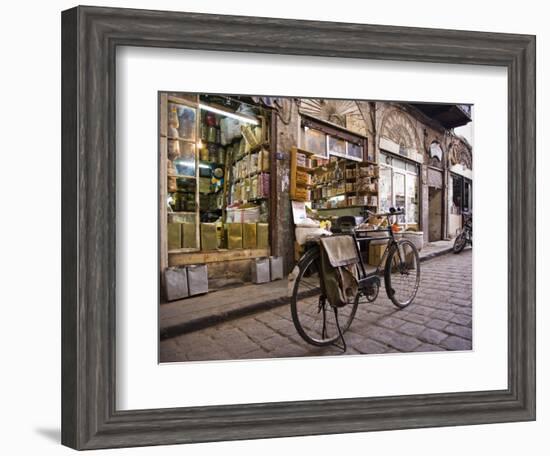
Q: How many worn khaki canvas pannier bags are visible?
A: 1